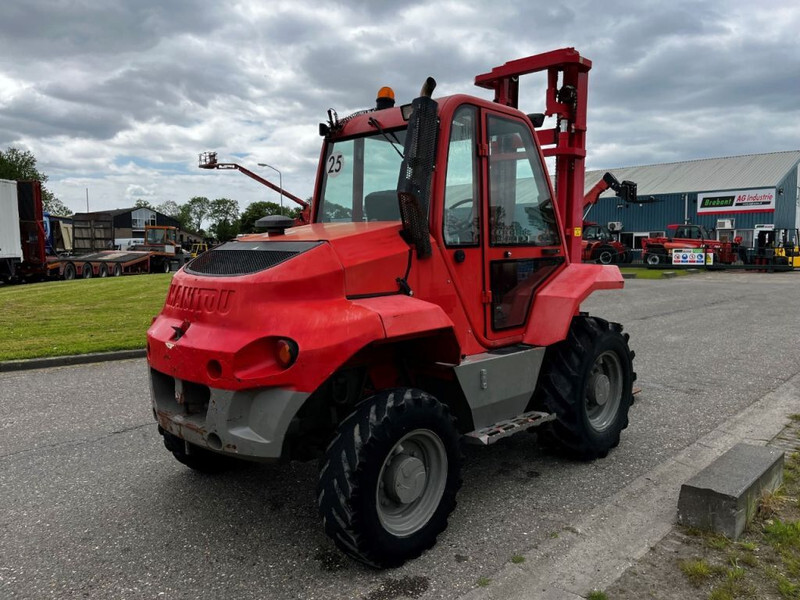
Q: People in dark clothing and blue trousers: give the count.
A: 0